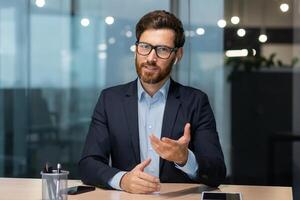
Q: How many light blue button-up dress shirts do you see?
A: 1